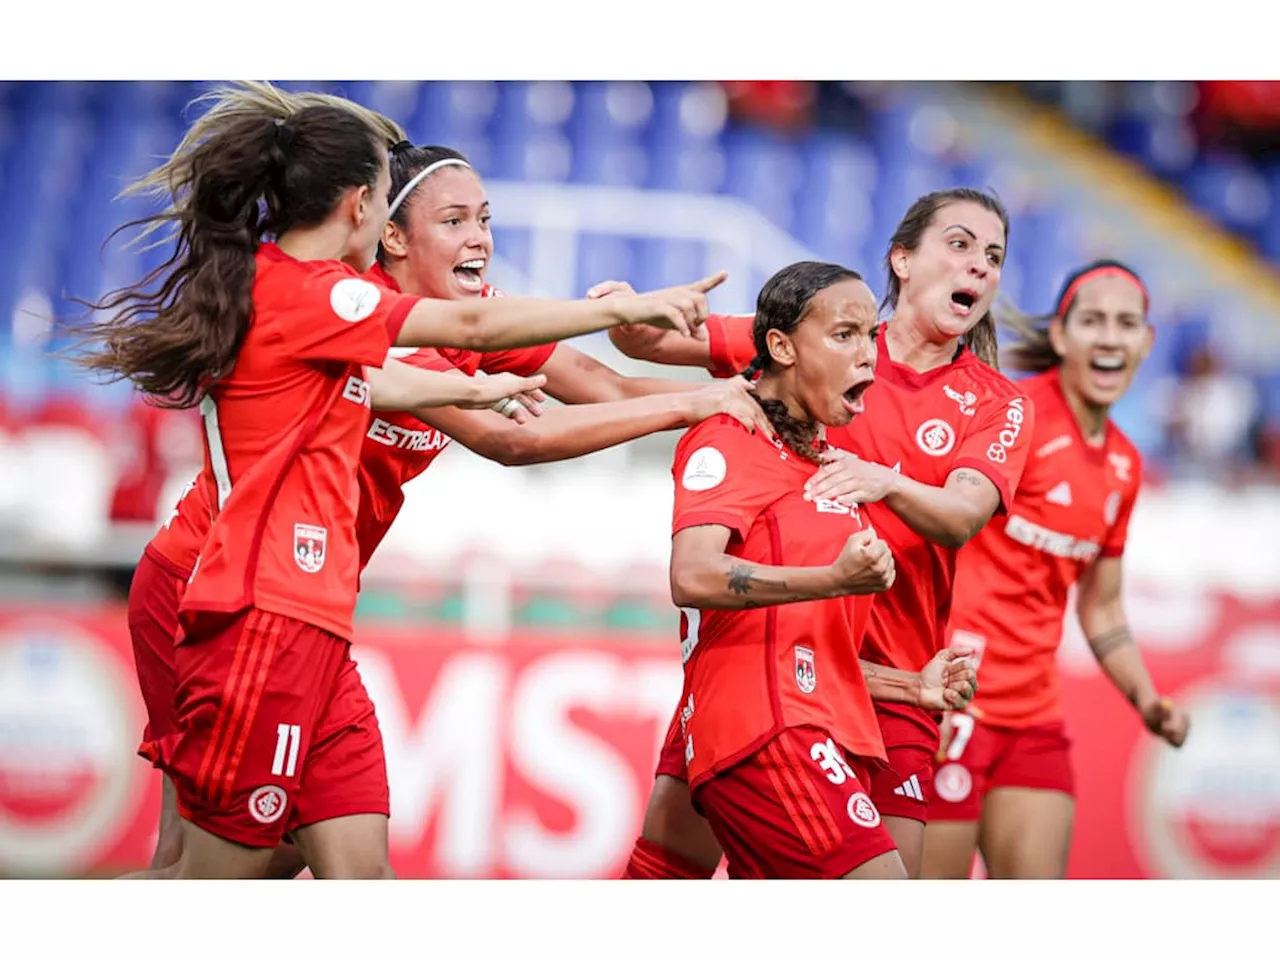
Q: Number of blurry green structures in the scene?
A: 4